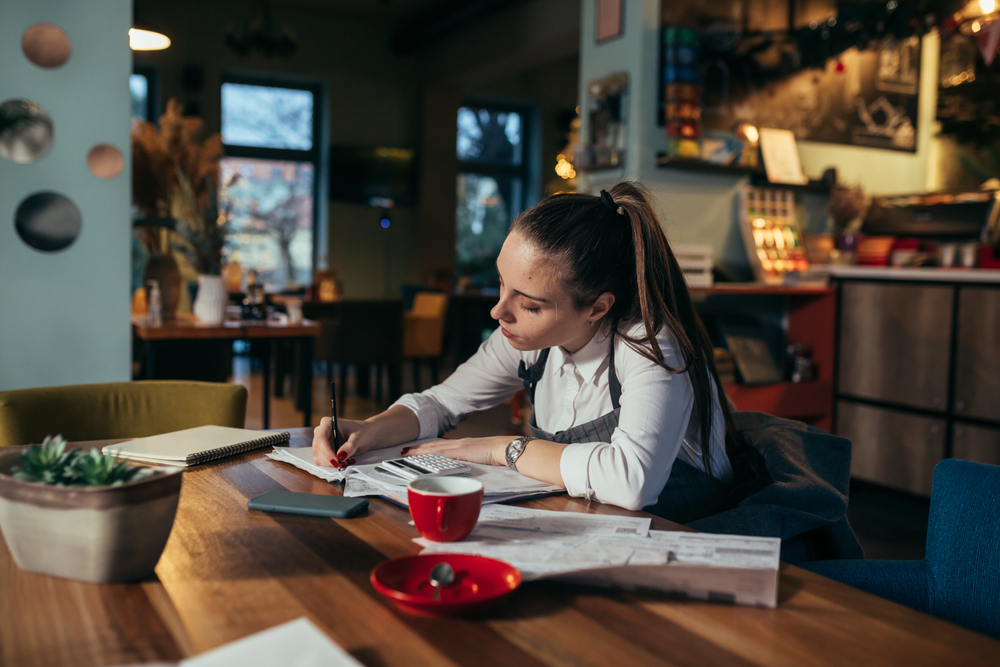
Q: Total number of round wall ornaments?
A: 4